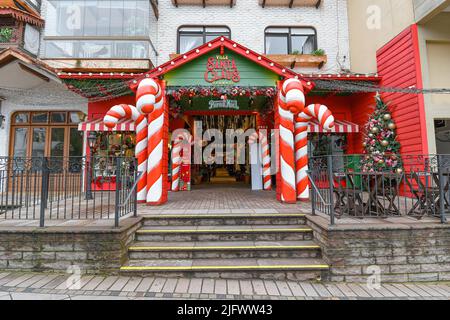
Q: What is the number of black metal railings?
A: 2